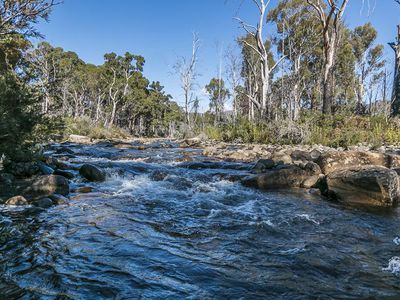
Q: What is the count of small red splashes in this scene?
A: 0